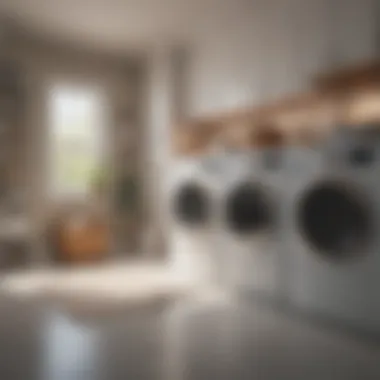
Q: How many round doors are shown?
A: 3